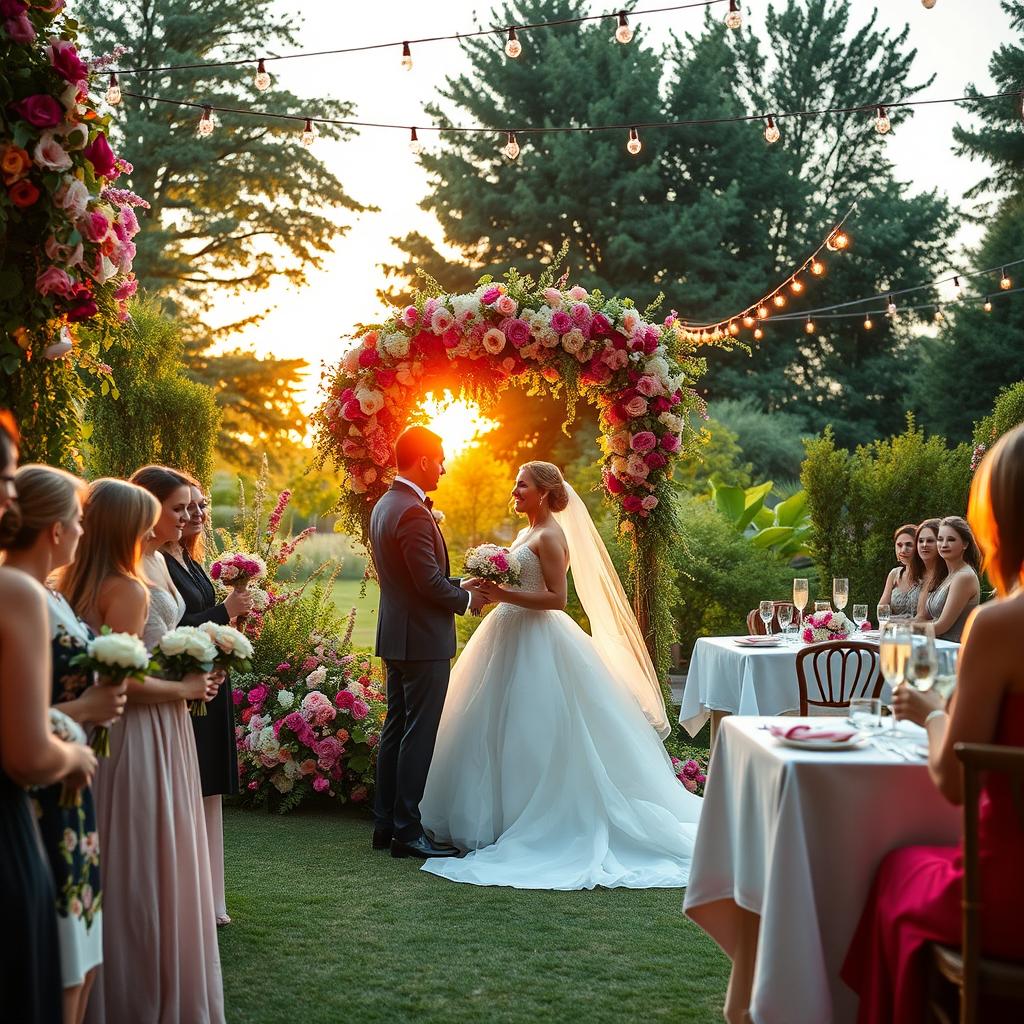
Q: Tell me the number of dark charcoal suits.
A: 1